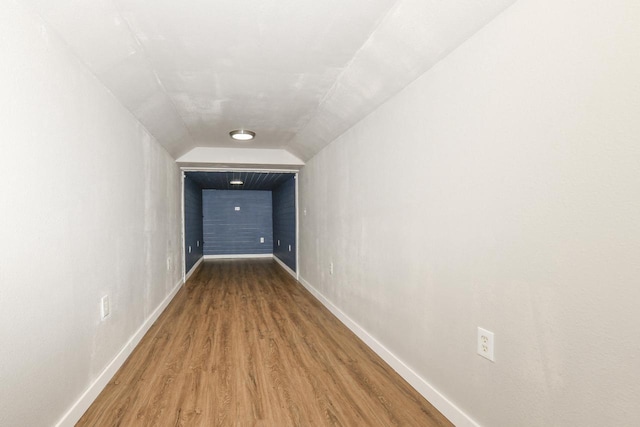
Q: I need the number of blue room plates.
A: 6